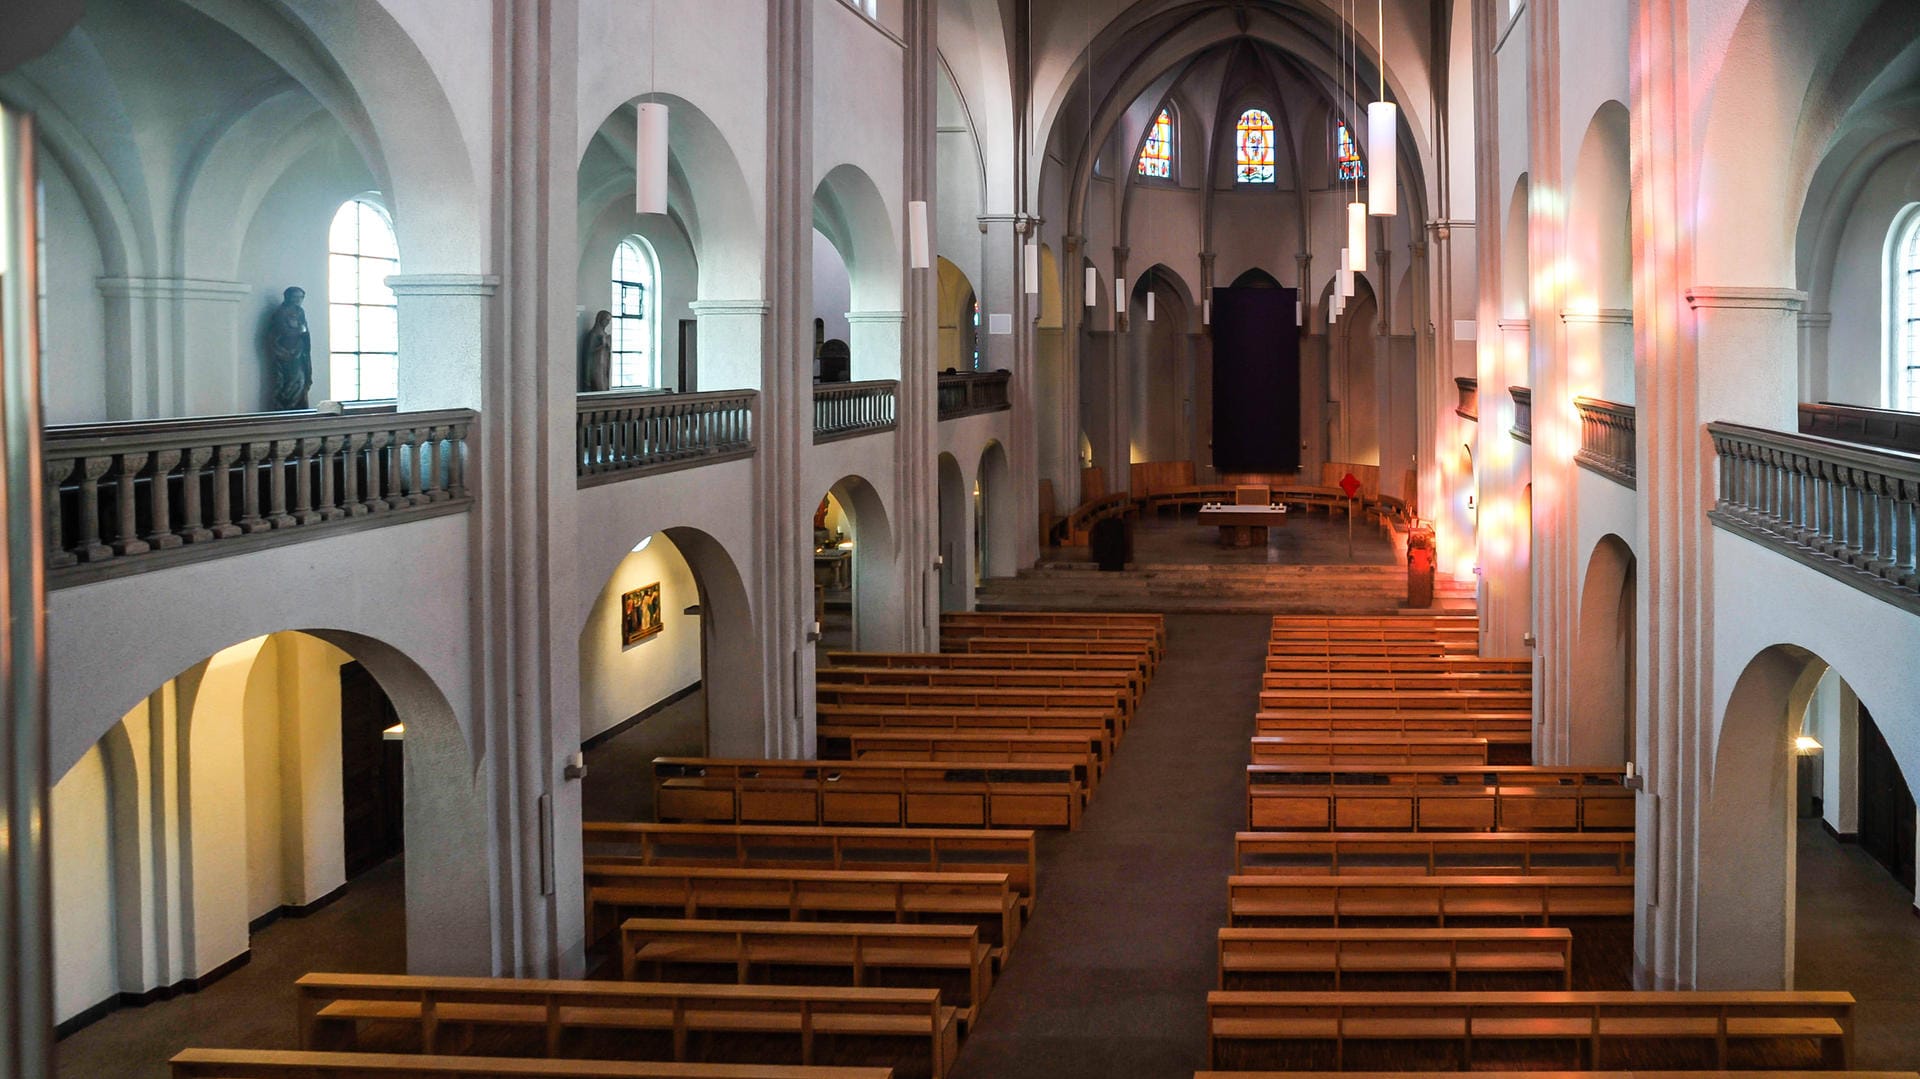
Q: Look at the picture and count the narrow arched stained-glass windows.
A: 3